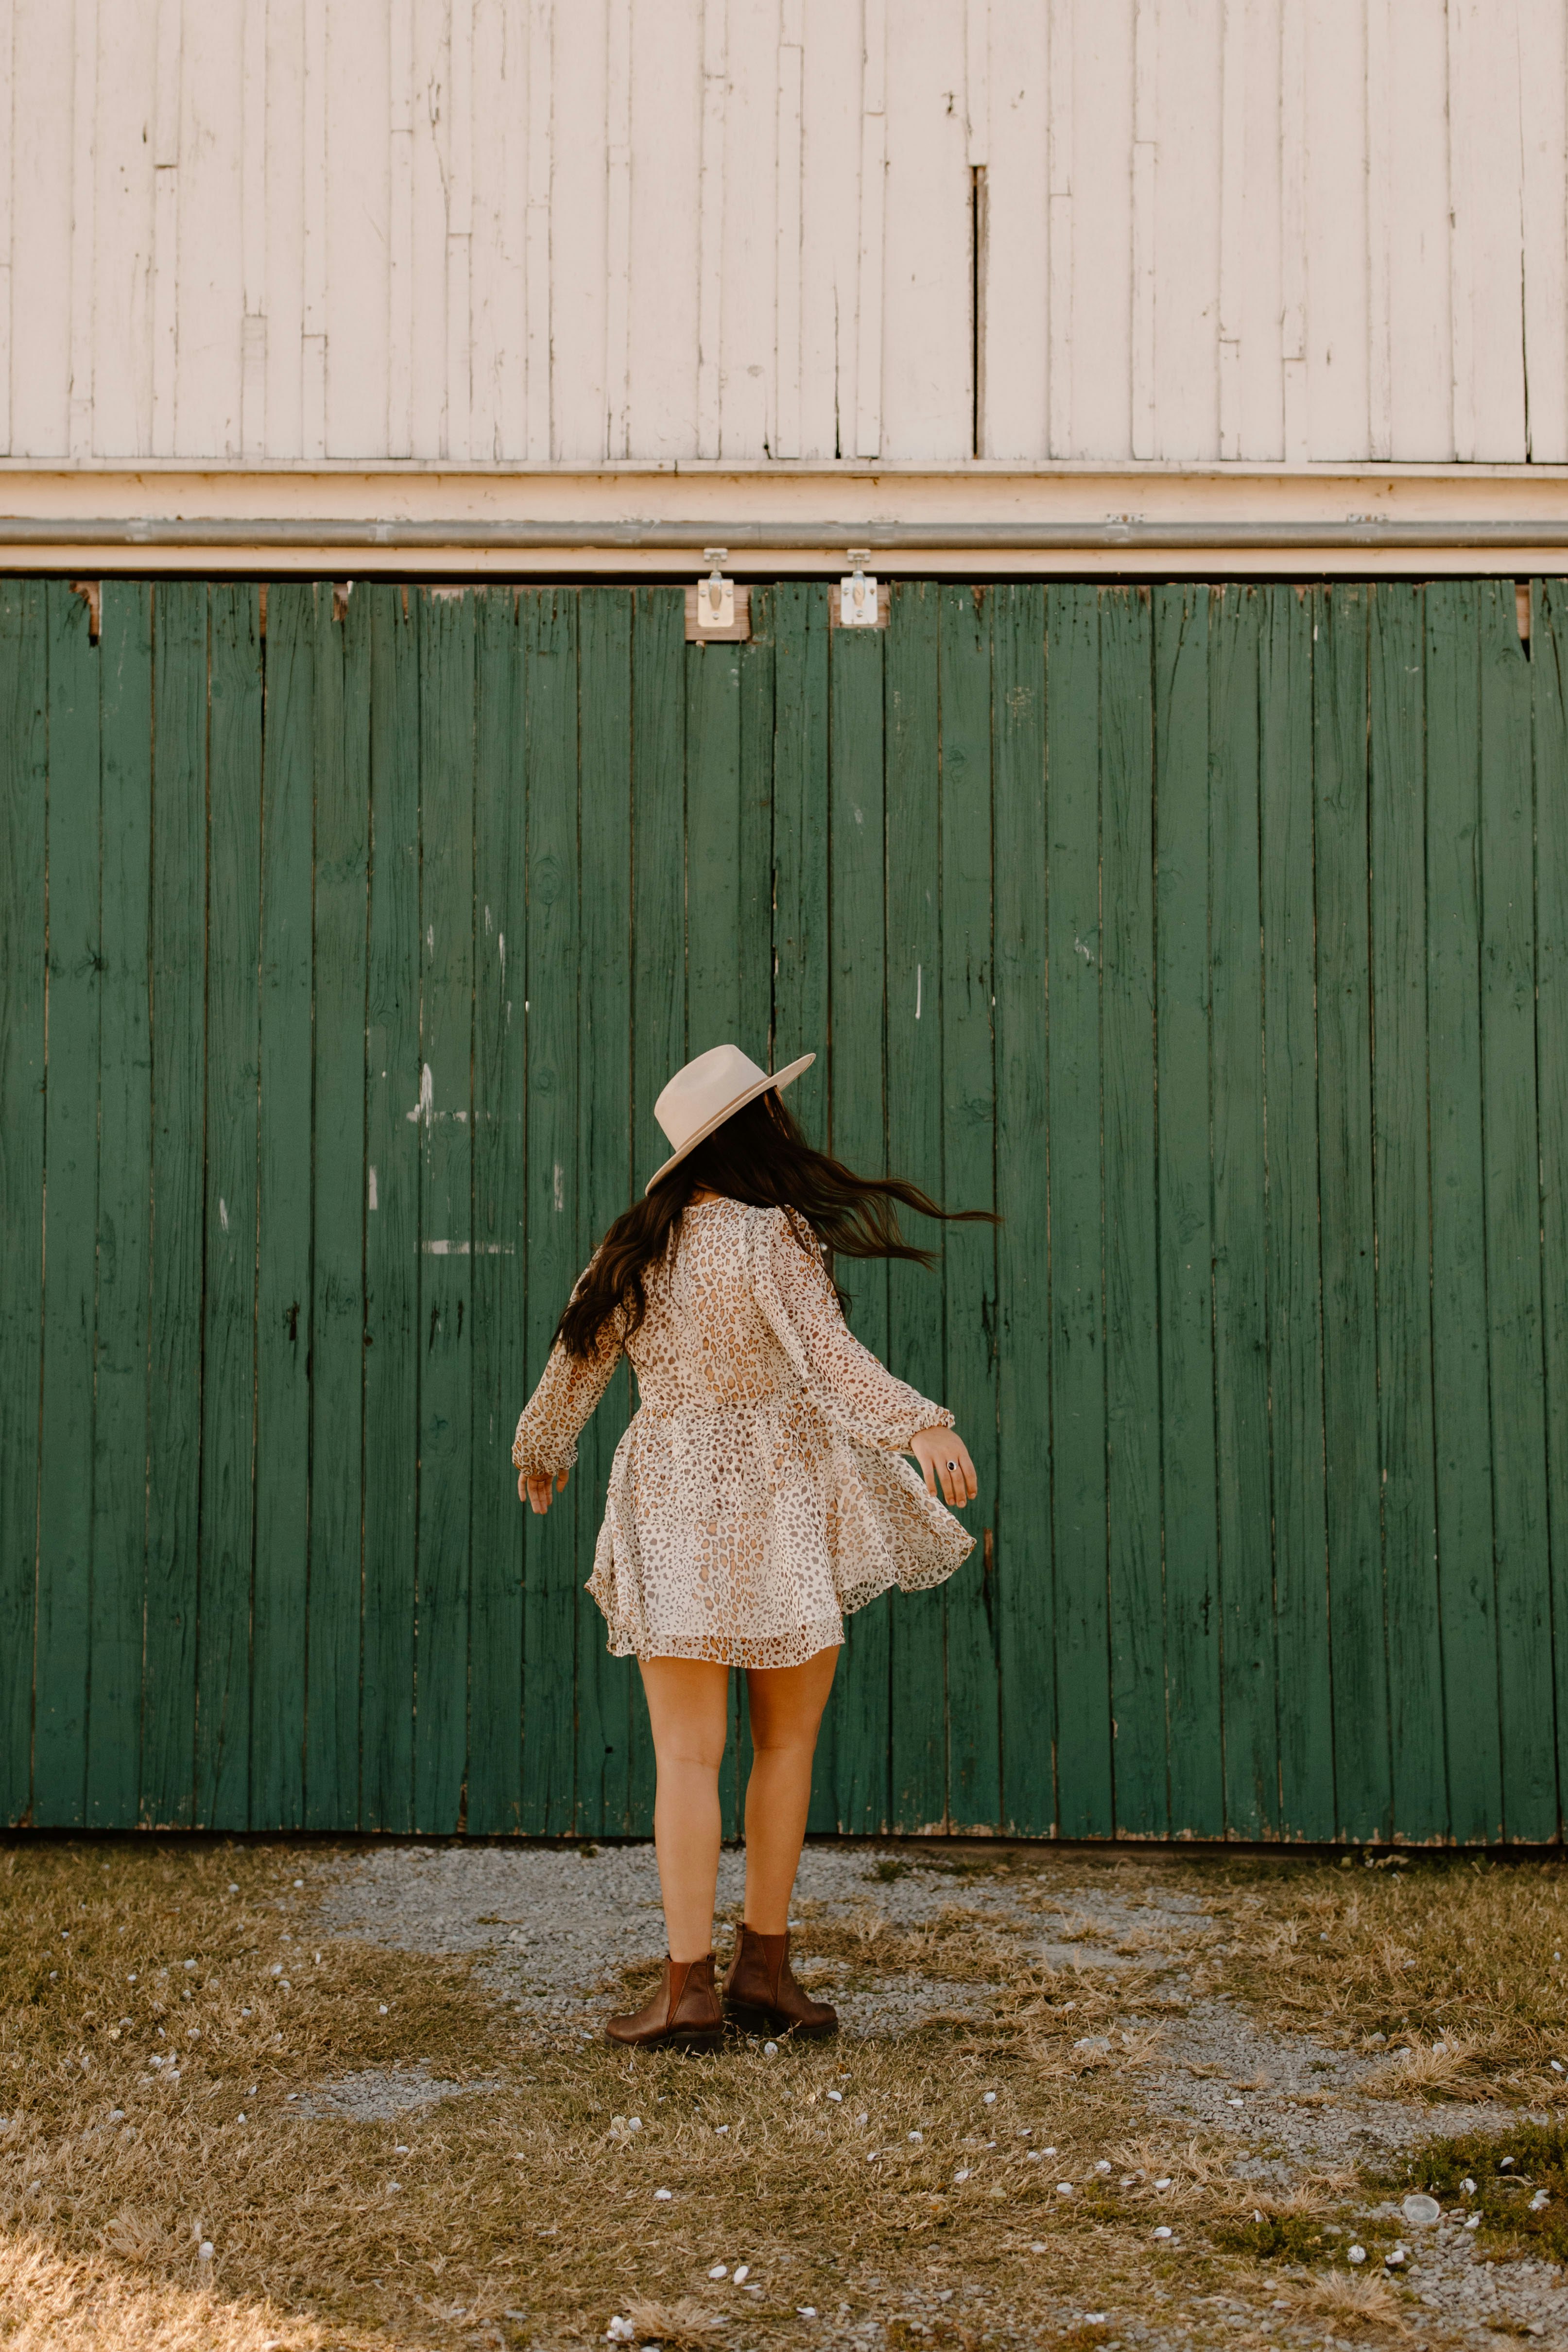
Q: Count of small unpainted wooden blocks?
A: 2